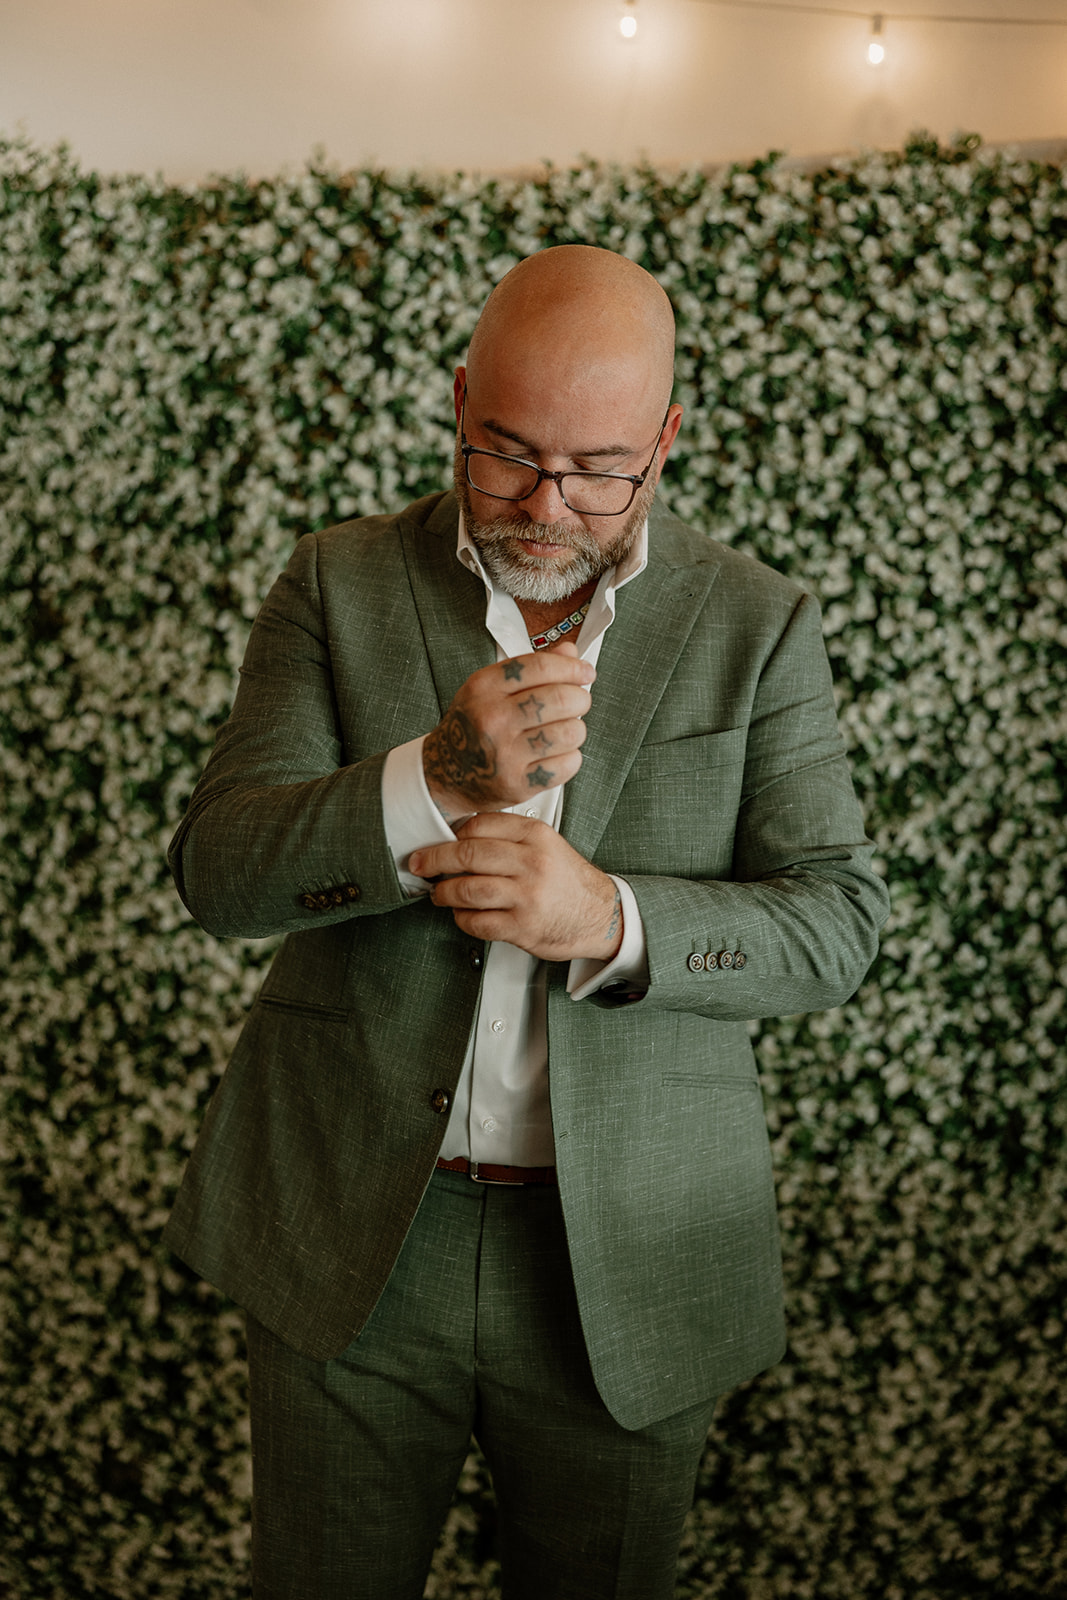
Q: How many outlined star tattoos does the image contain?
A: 2